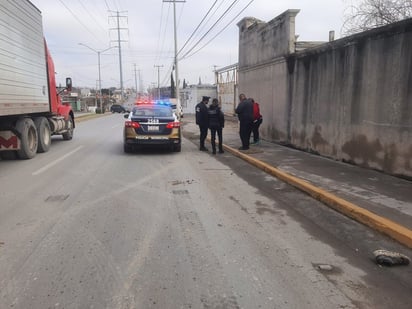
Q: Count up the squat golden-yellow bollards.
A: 0